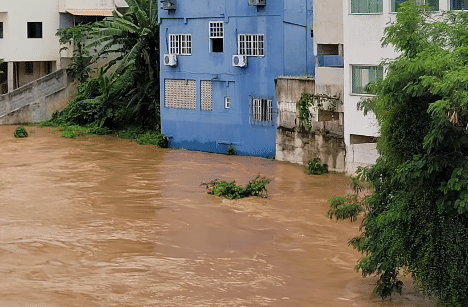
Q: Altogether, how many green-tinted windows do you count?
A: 4